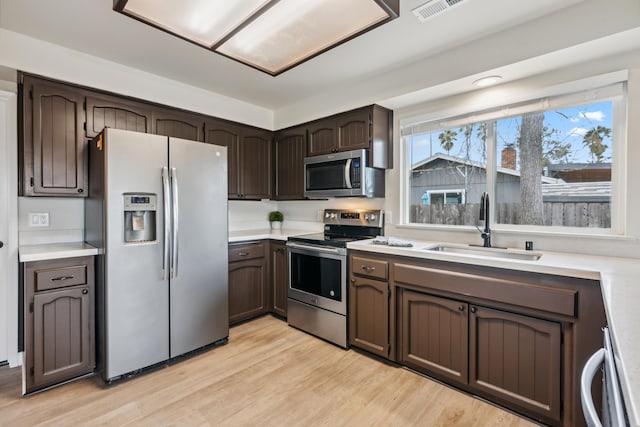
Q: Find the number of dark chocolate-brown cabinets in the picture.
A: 14